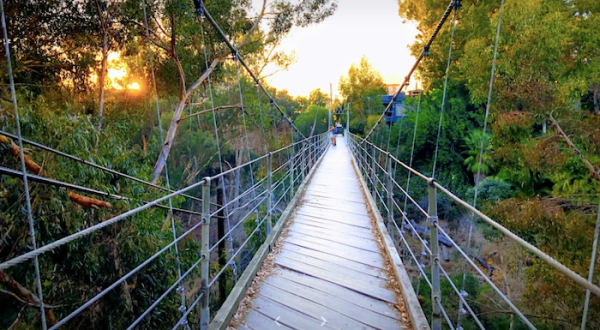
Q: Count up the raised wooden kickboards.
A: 2